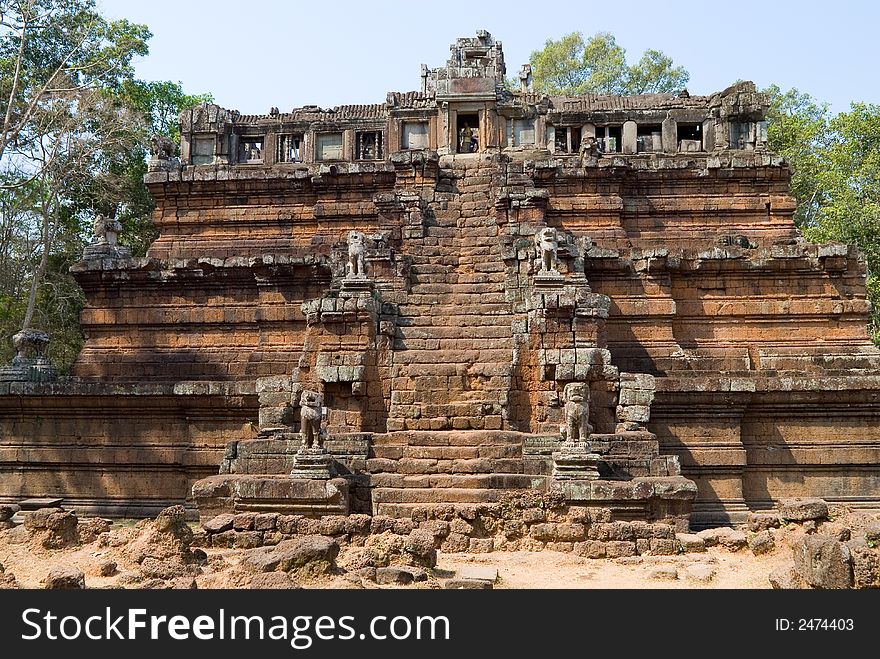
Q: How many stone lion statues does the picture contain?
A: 4